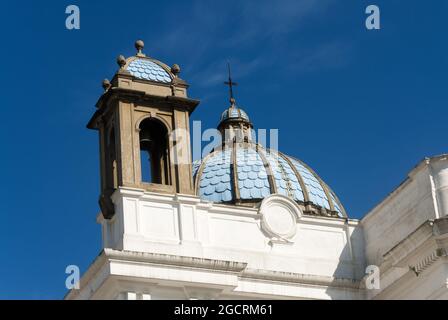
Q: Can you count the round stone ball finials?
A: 4